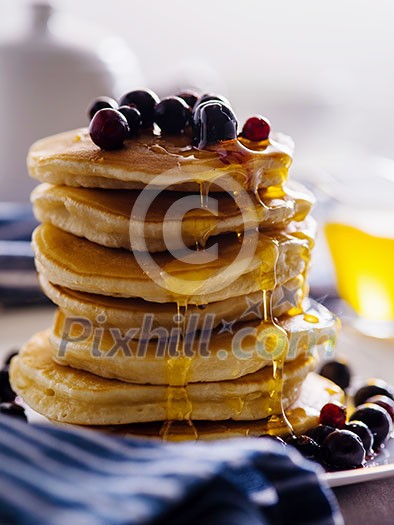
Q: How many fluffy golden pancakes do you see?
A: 7